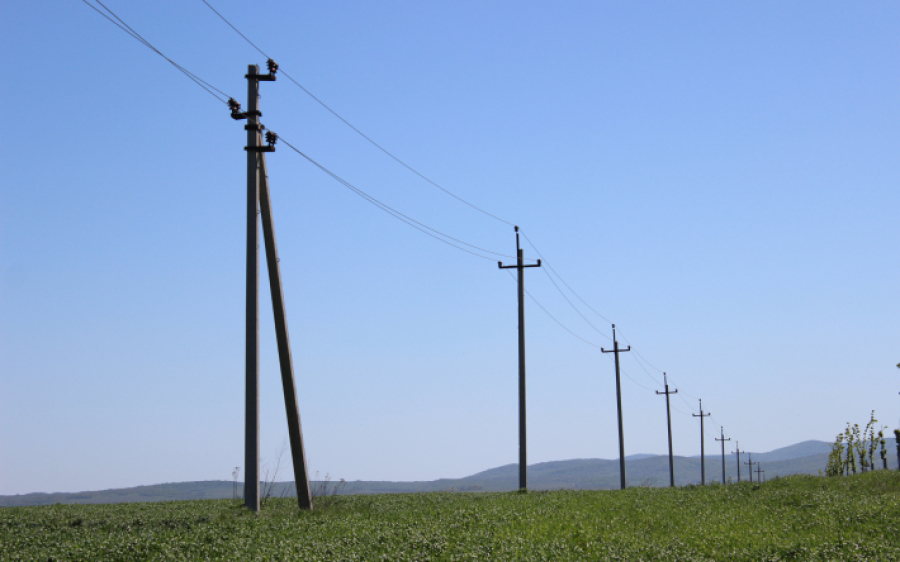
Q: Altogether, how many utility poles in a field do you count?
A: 9